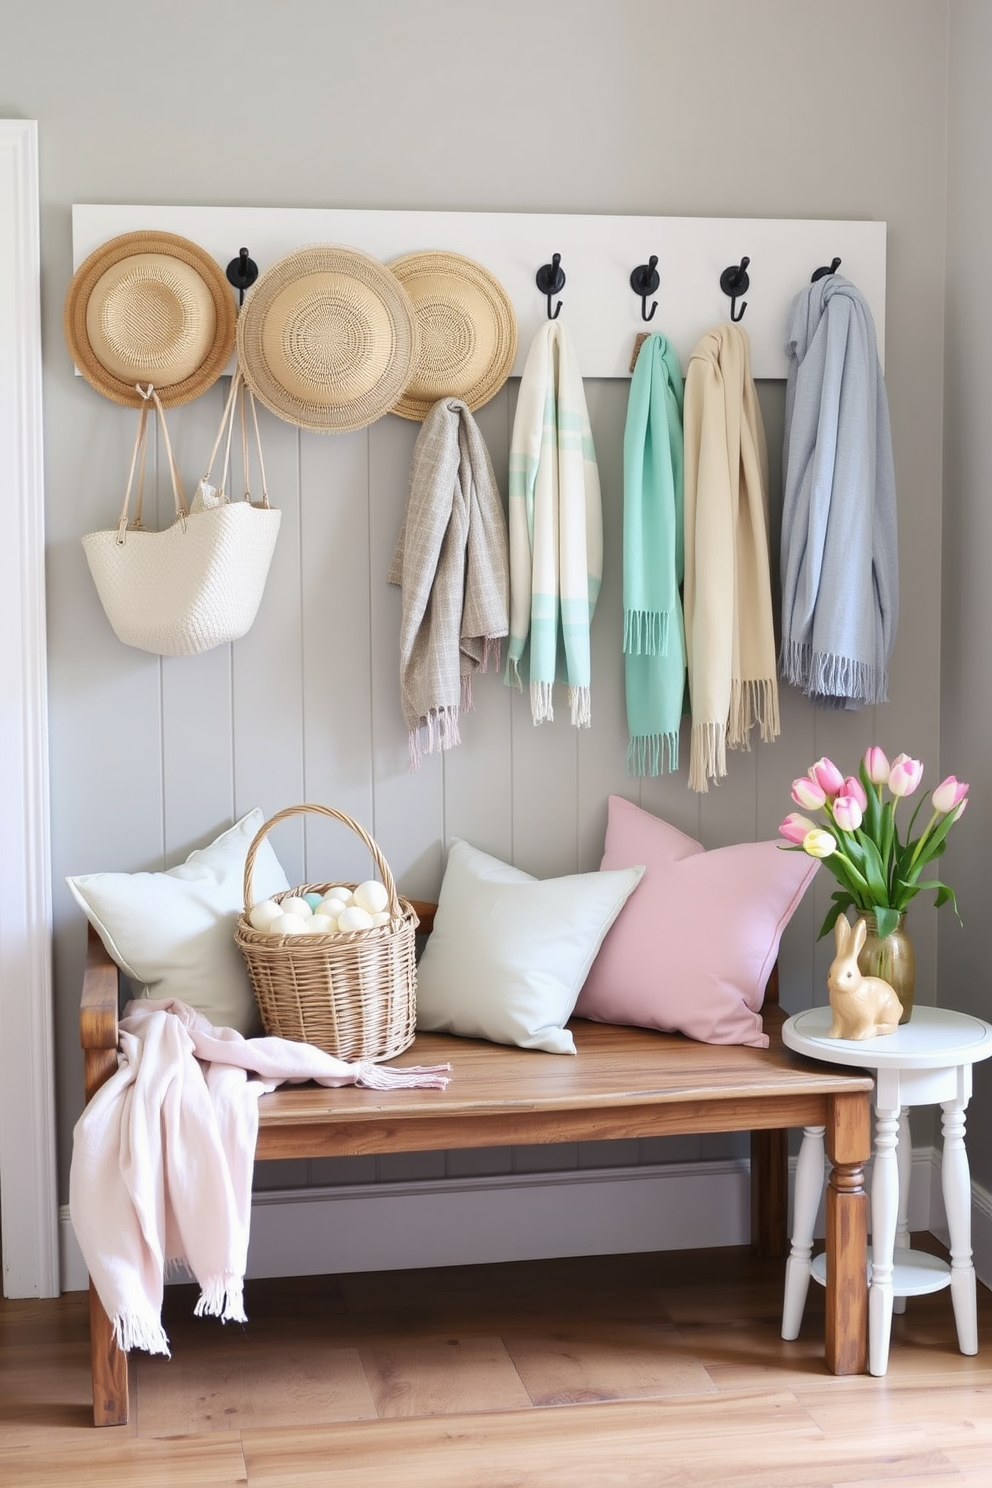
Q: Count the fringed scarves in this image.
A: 6